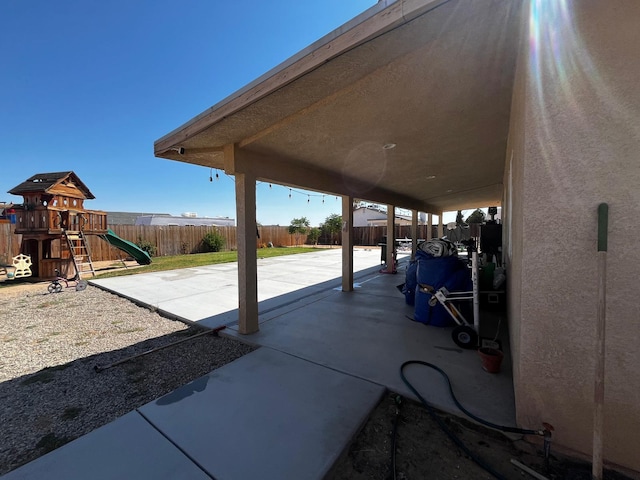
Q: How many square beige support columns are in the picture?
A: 6